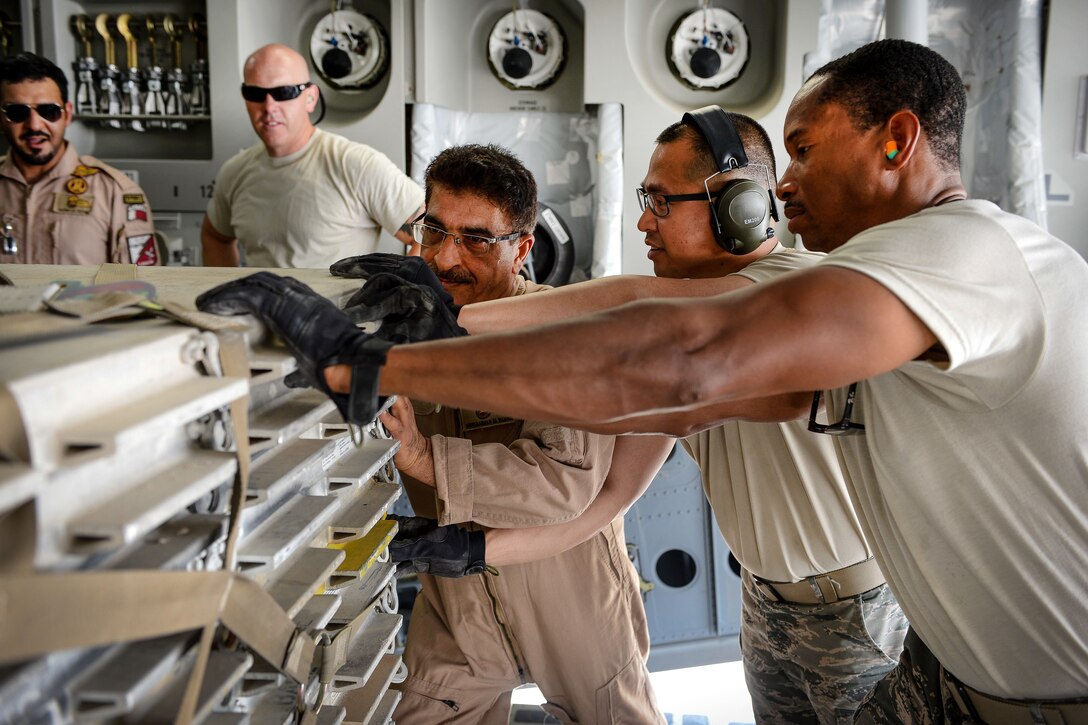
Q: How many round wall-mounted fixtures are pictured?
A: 3